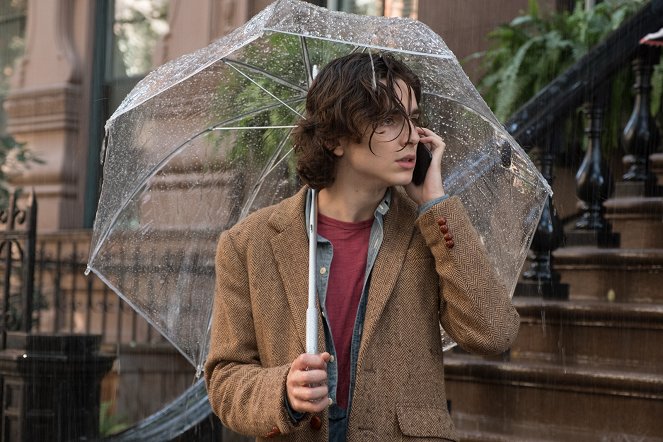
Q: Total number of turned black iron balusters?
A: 3